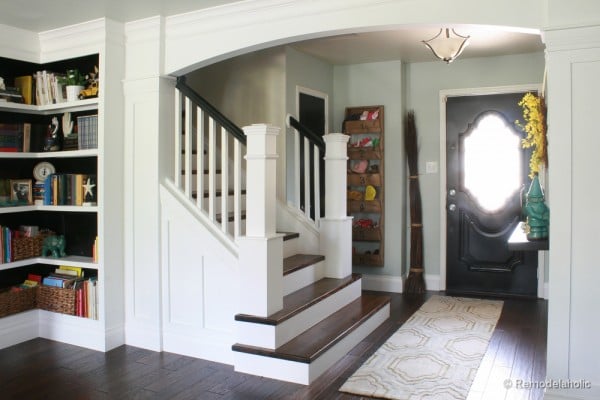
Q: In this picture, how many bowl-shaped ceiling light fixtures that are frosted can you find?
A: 1